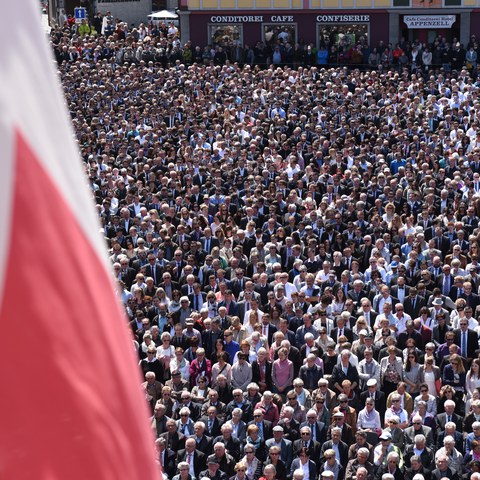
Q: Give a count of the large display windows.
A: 3